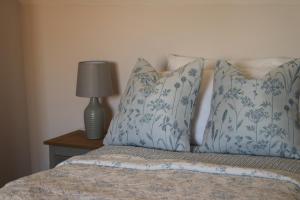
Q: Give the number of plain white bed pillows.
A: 2